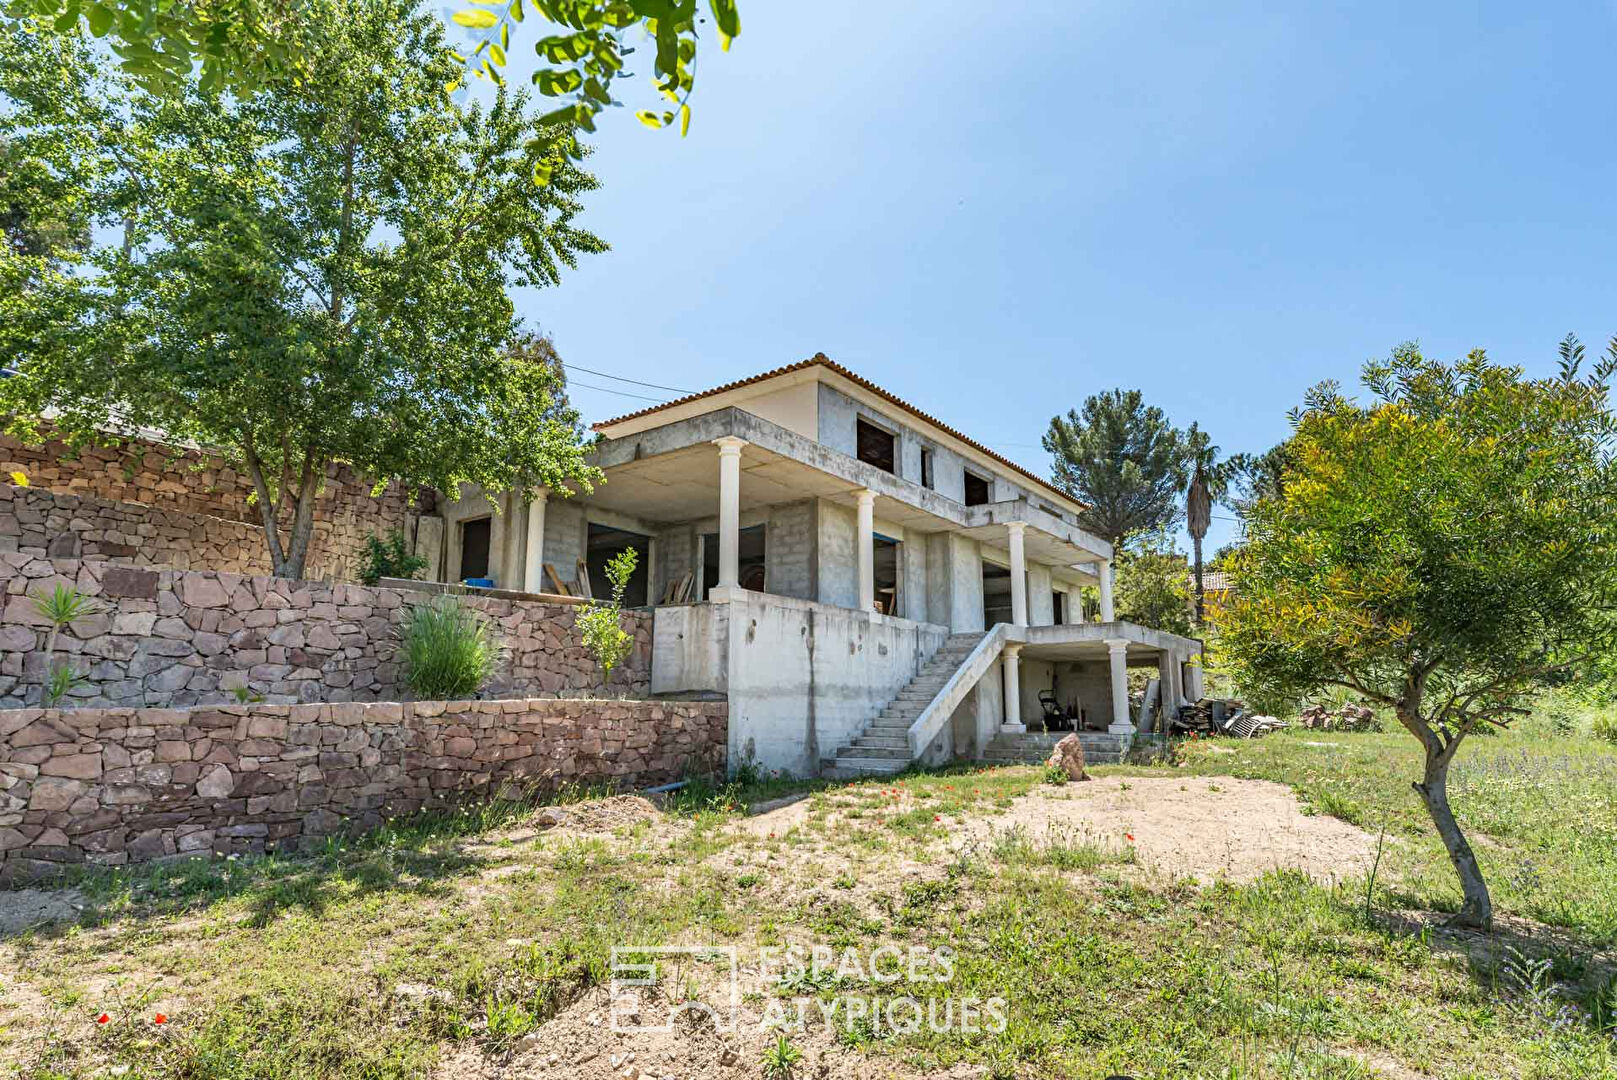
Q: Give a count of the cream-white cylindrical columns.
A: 7